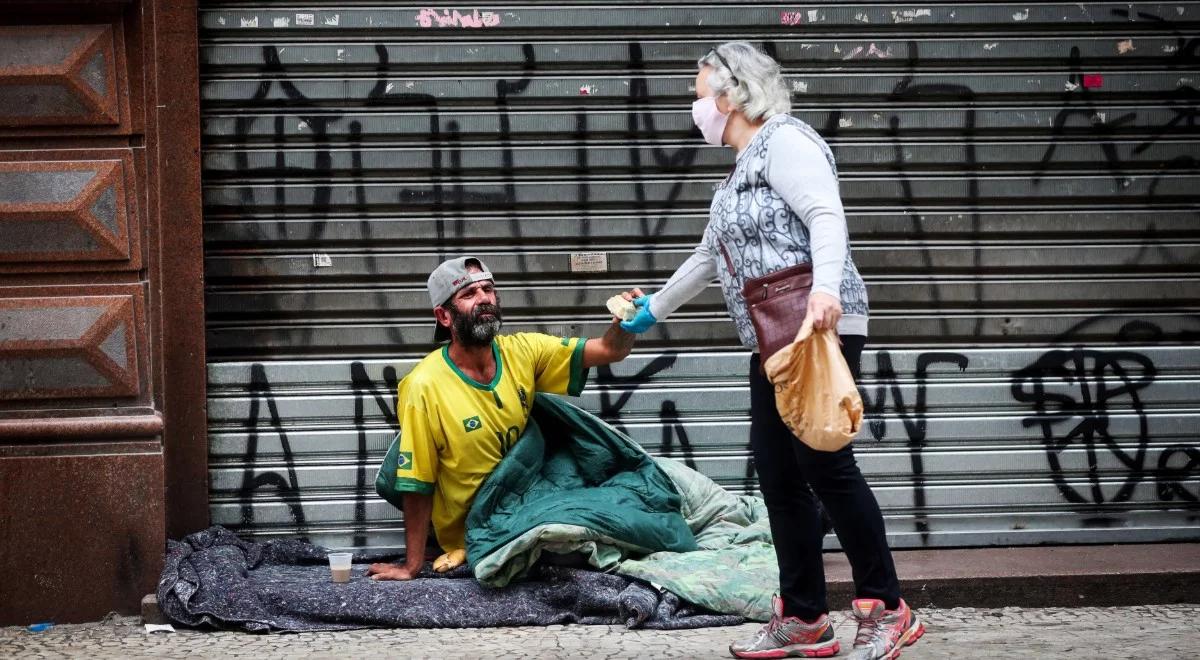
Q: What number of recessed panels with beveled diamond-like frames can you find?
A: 3